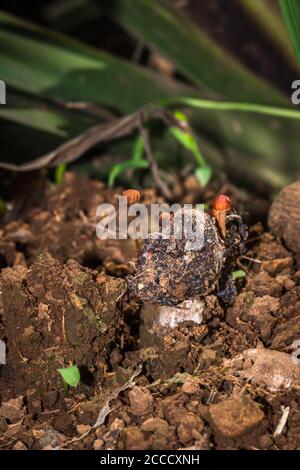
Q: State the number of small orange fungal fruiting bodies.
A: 2